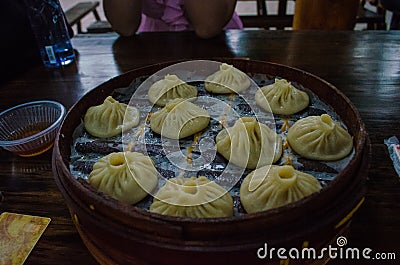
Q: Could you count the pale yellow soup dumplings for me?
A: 10